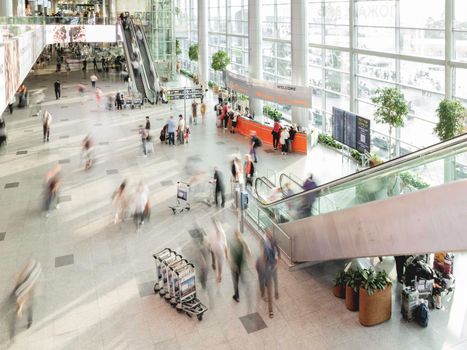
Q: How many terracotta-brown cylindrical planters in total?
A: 3